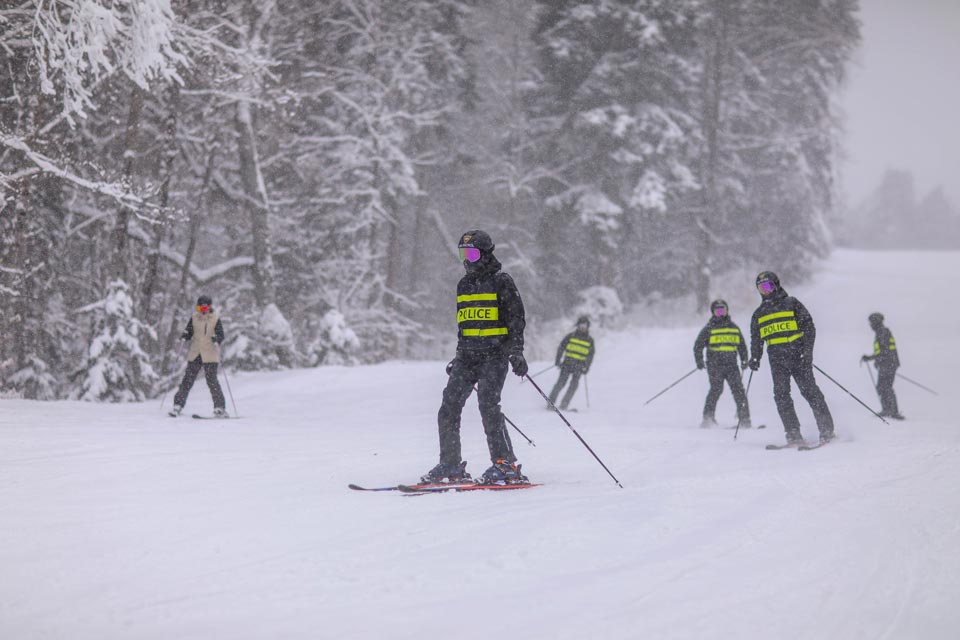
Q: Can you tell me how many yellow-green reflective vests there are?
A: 5